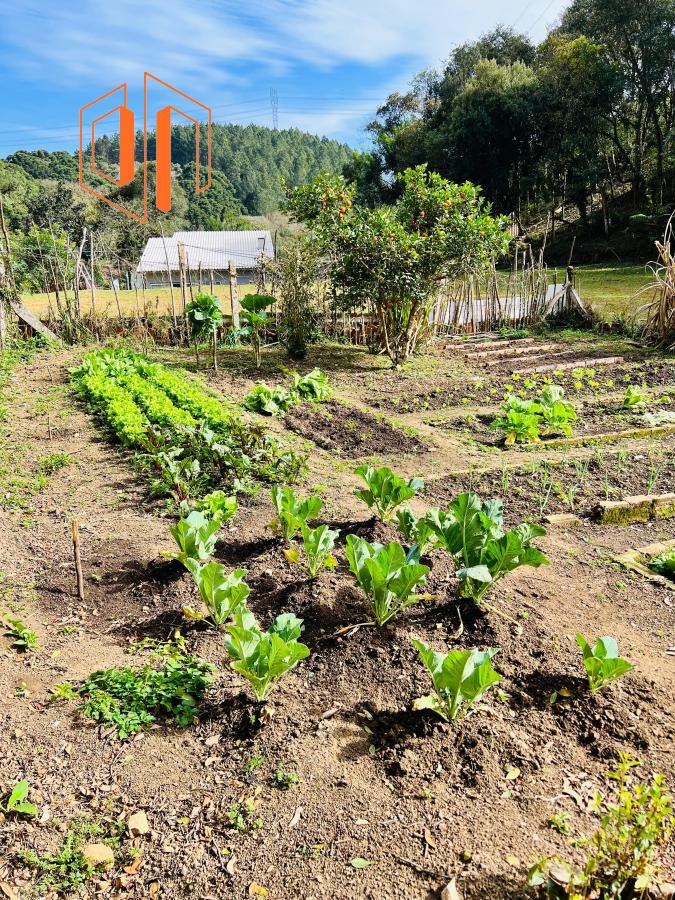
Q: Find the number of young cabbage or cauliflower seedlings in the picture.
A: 11